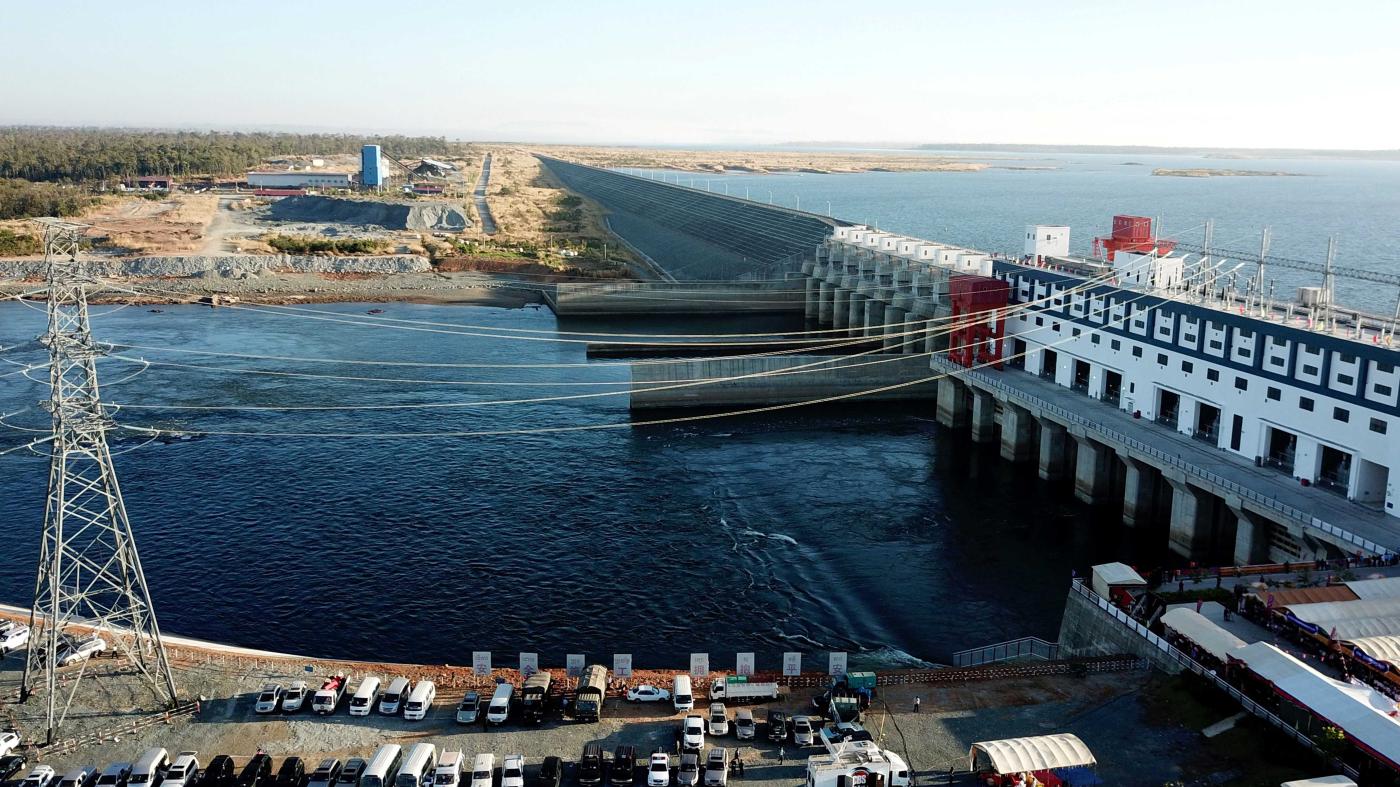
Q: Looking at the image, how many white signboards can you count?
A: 8